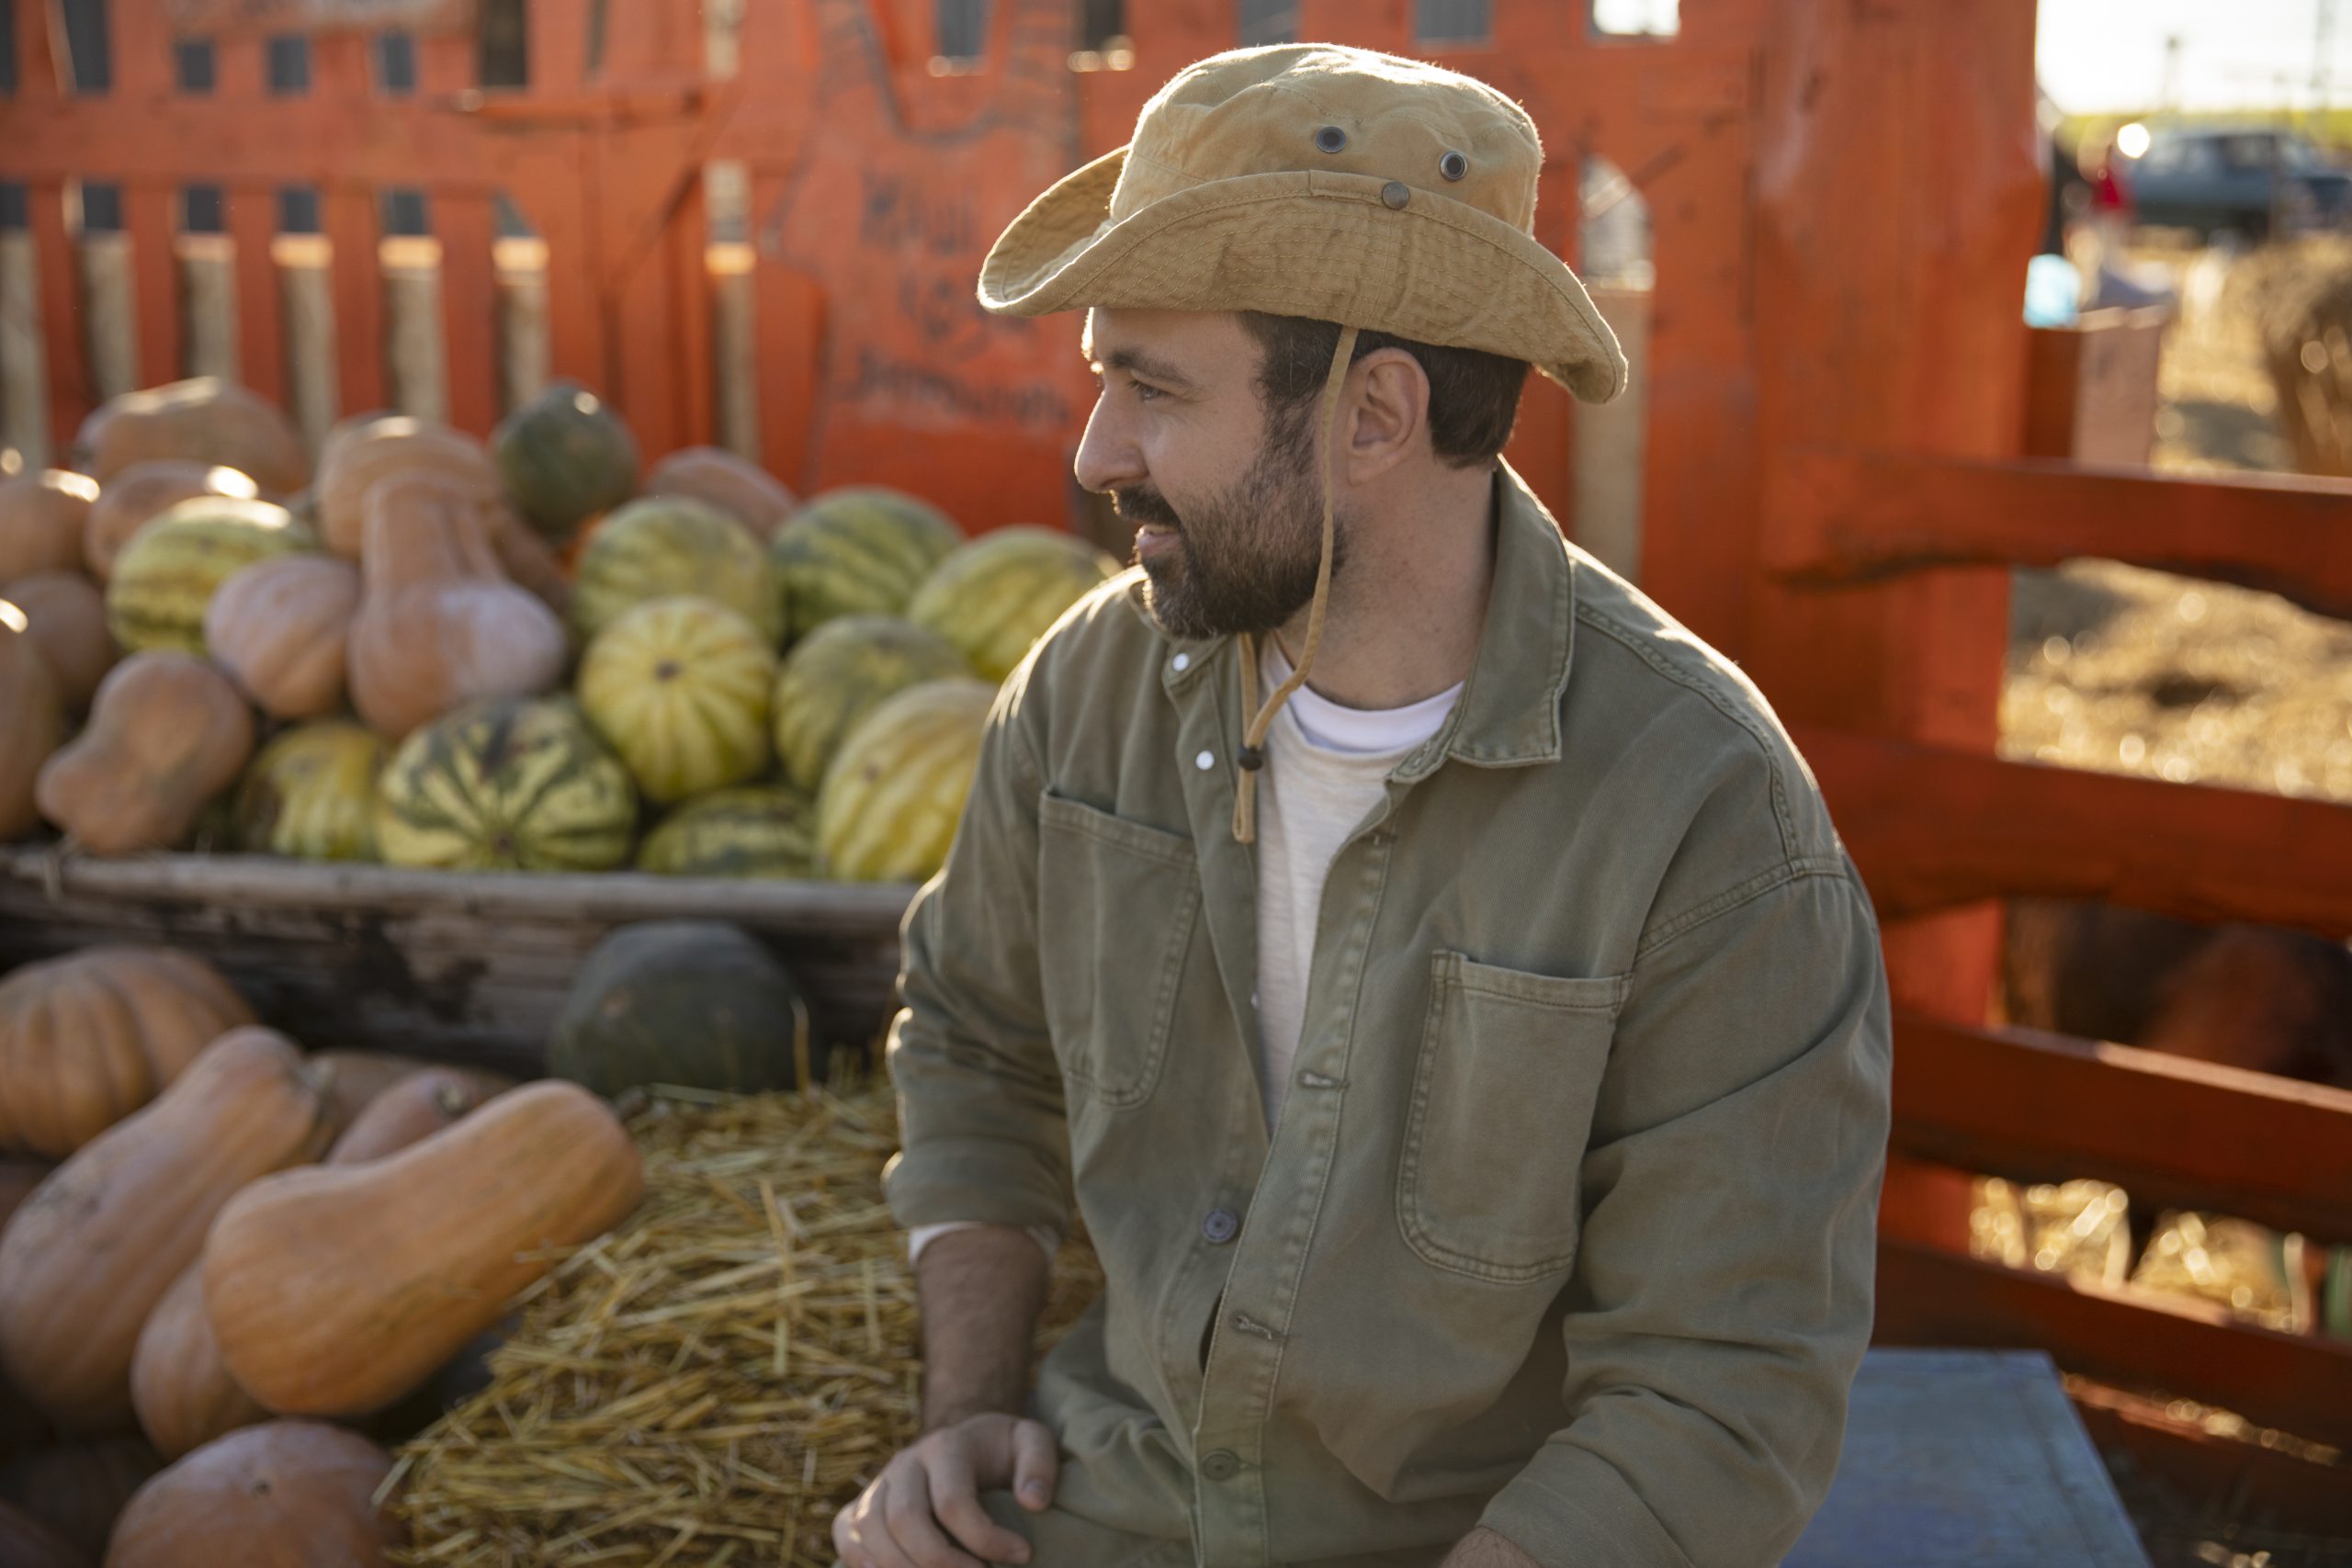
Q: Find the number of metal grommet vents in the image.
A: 2